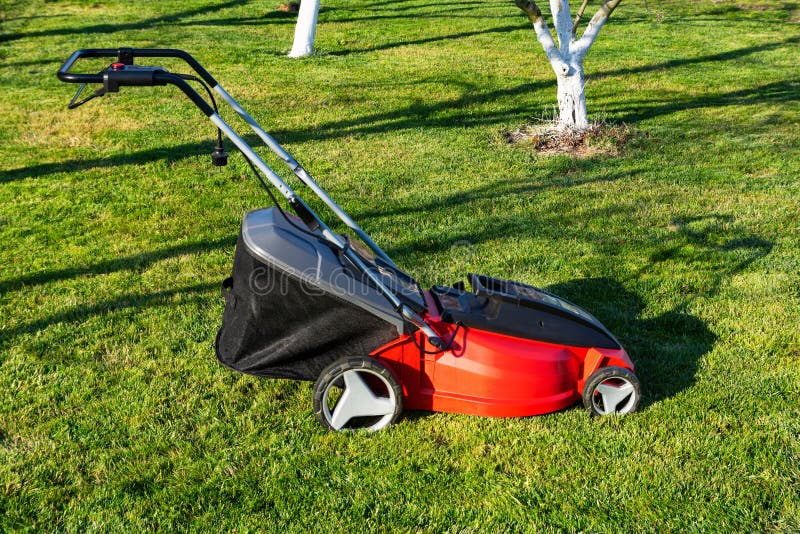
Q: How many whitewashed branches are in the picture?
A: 3